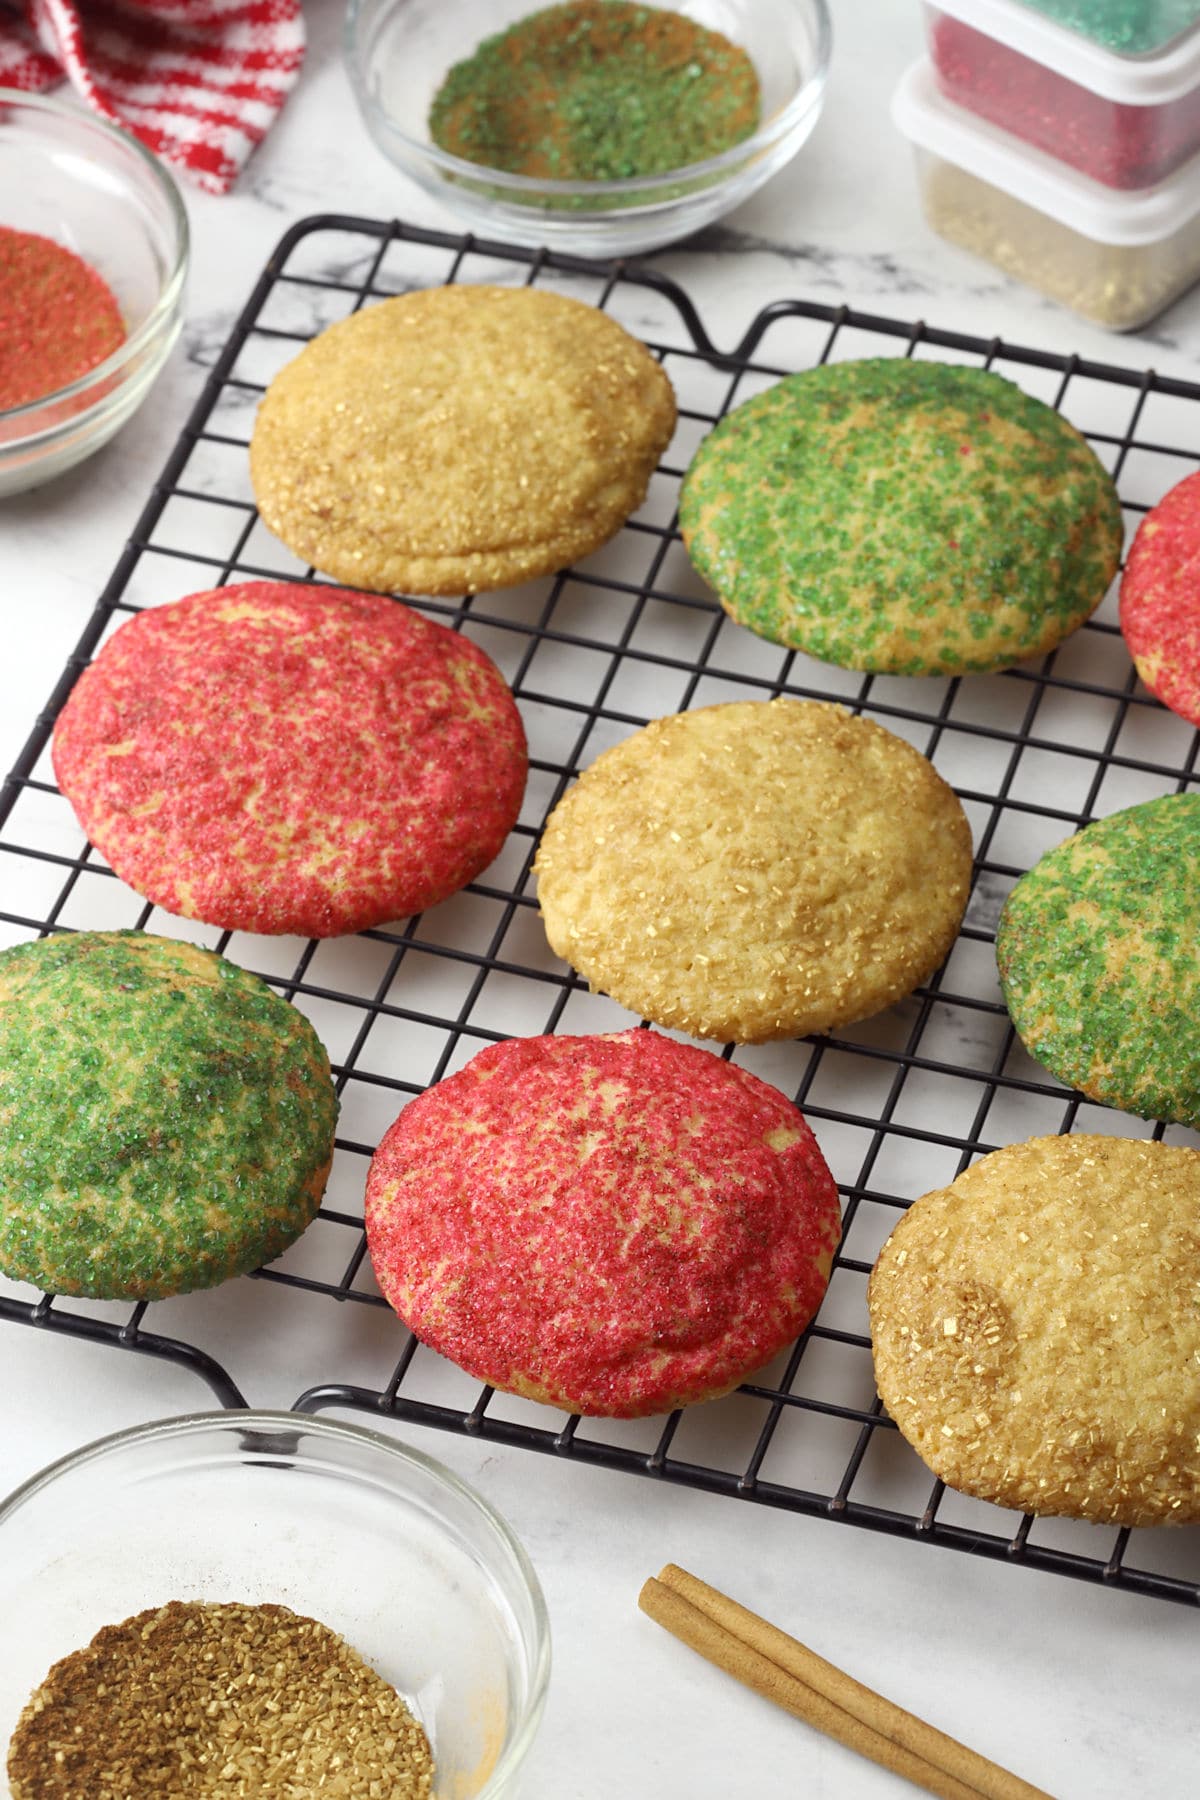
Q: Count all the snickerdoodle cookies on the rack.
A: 9